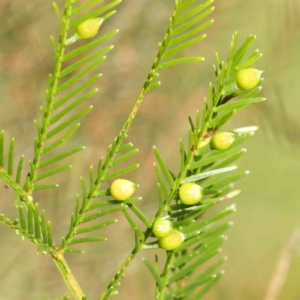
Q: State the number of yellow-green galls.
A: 7